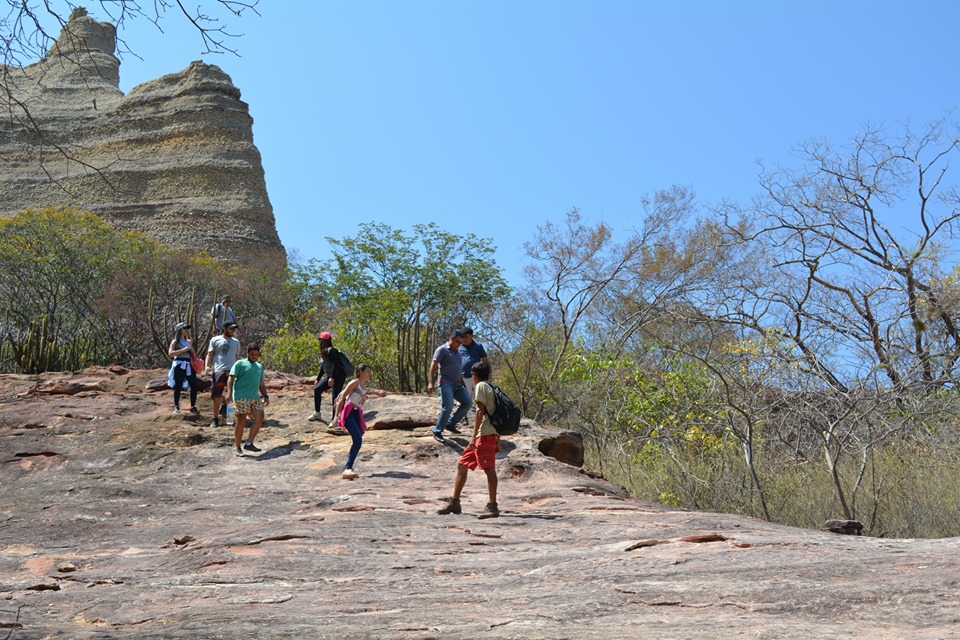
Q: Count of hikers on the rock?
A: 9